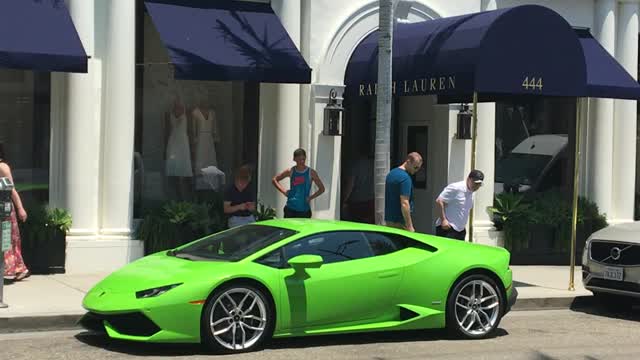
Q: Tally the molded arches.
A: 1